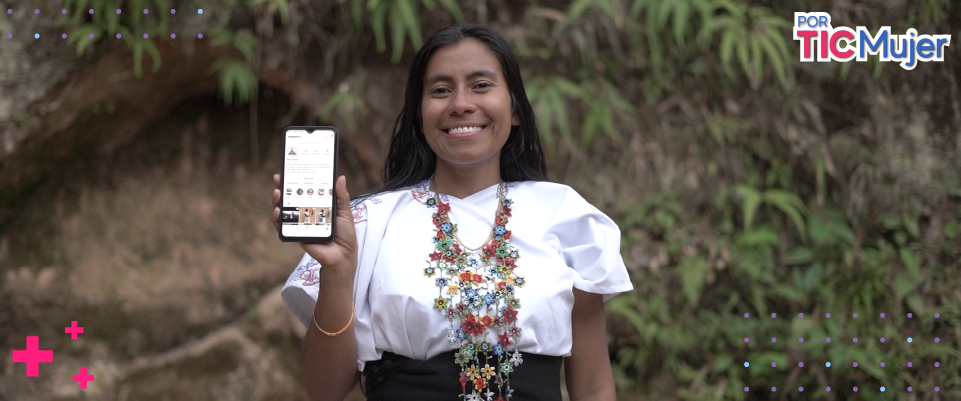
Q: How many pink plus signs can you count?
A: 3